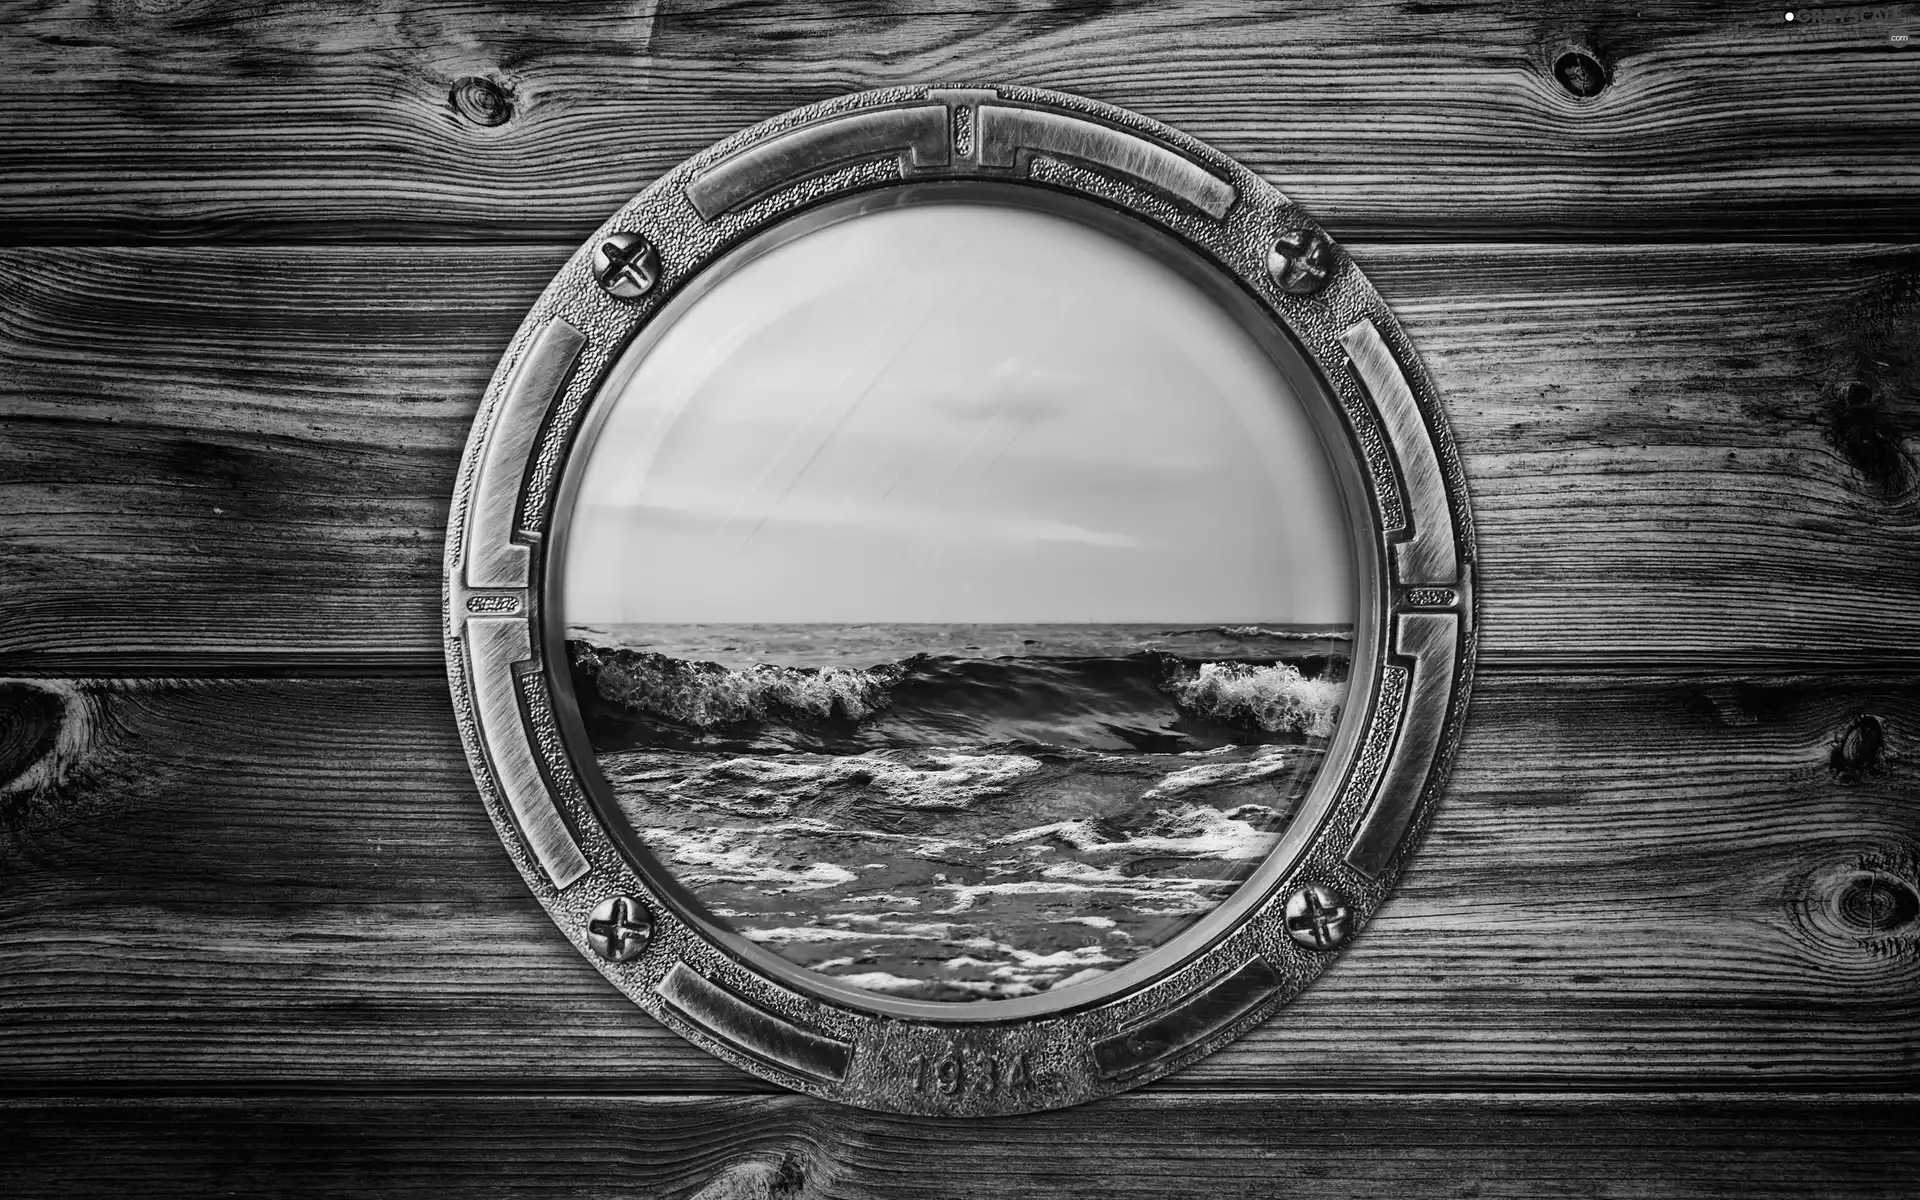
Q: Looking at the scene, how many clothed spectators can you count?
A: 0